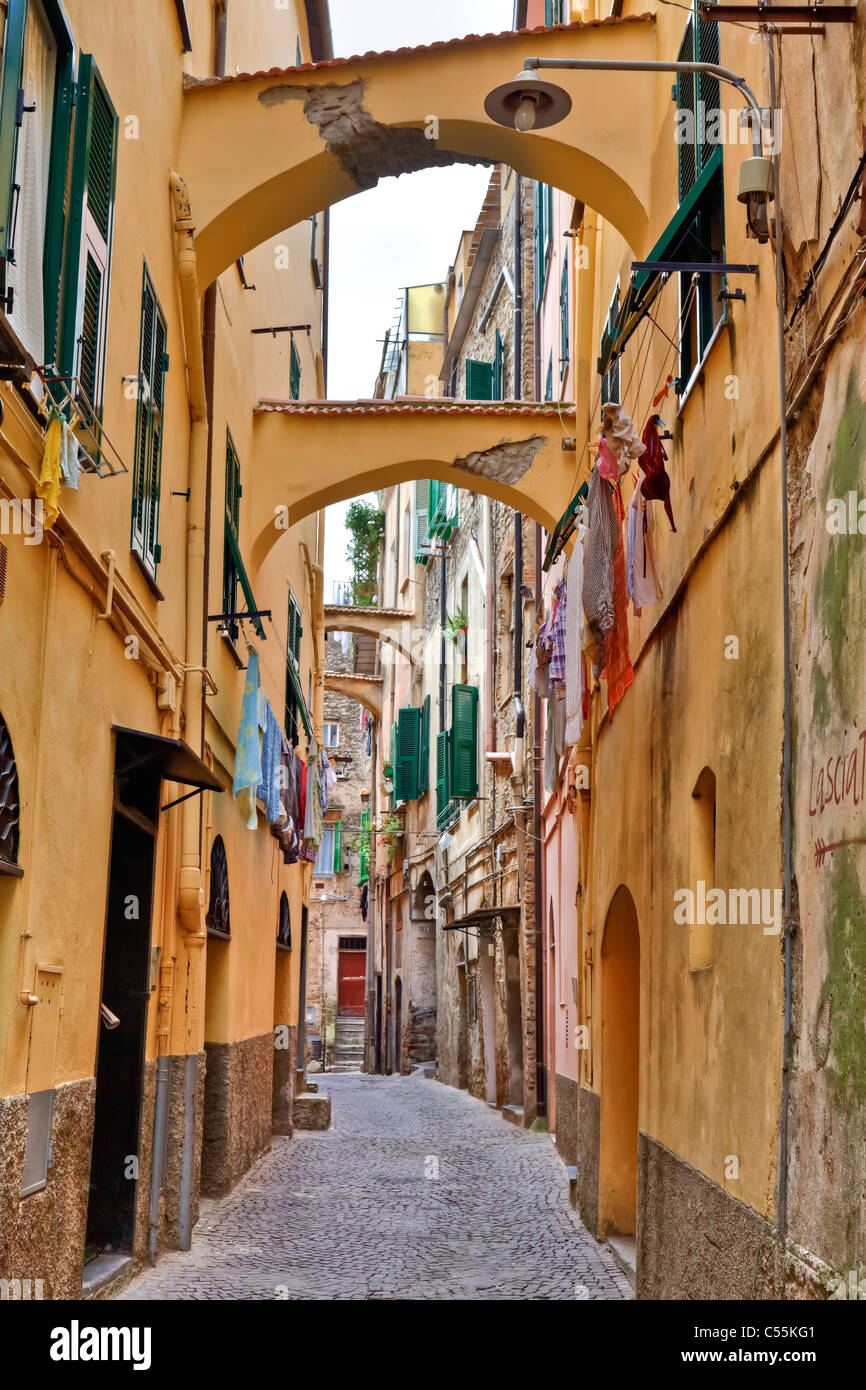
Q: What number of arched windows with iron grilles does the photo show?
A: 3